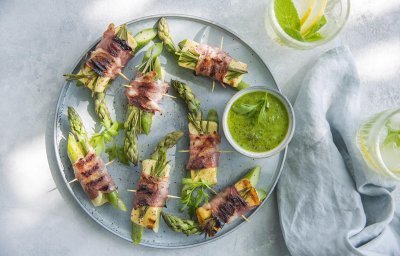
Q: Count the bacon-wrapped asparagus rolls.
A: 7